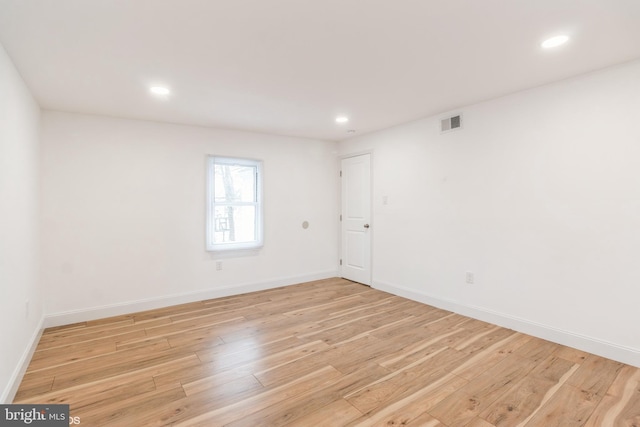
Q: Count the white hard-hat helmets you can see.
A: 0